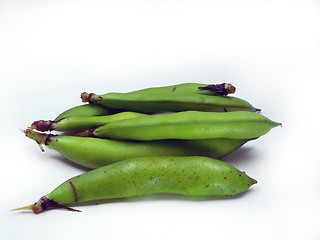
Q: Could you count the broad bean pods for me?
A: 6